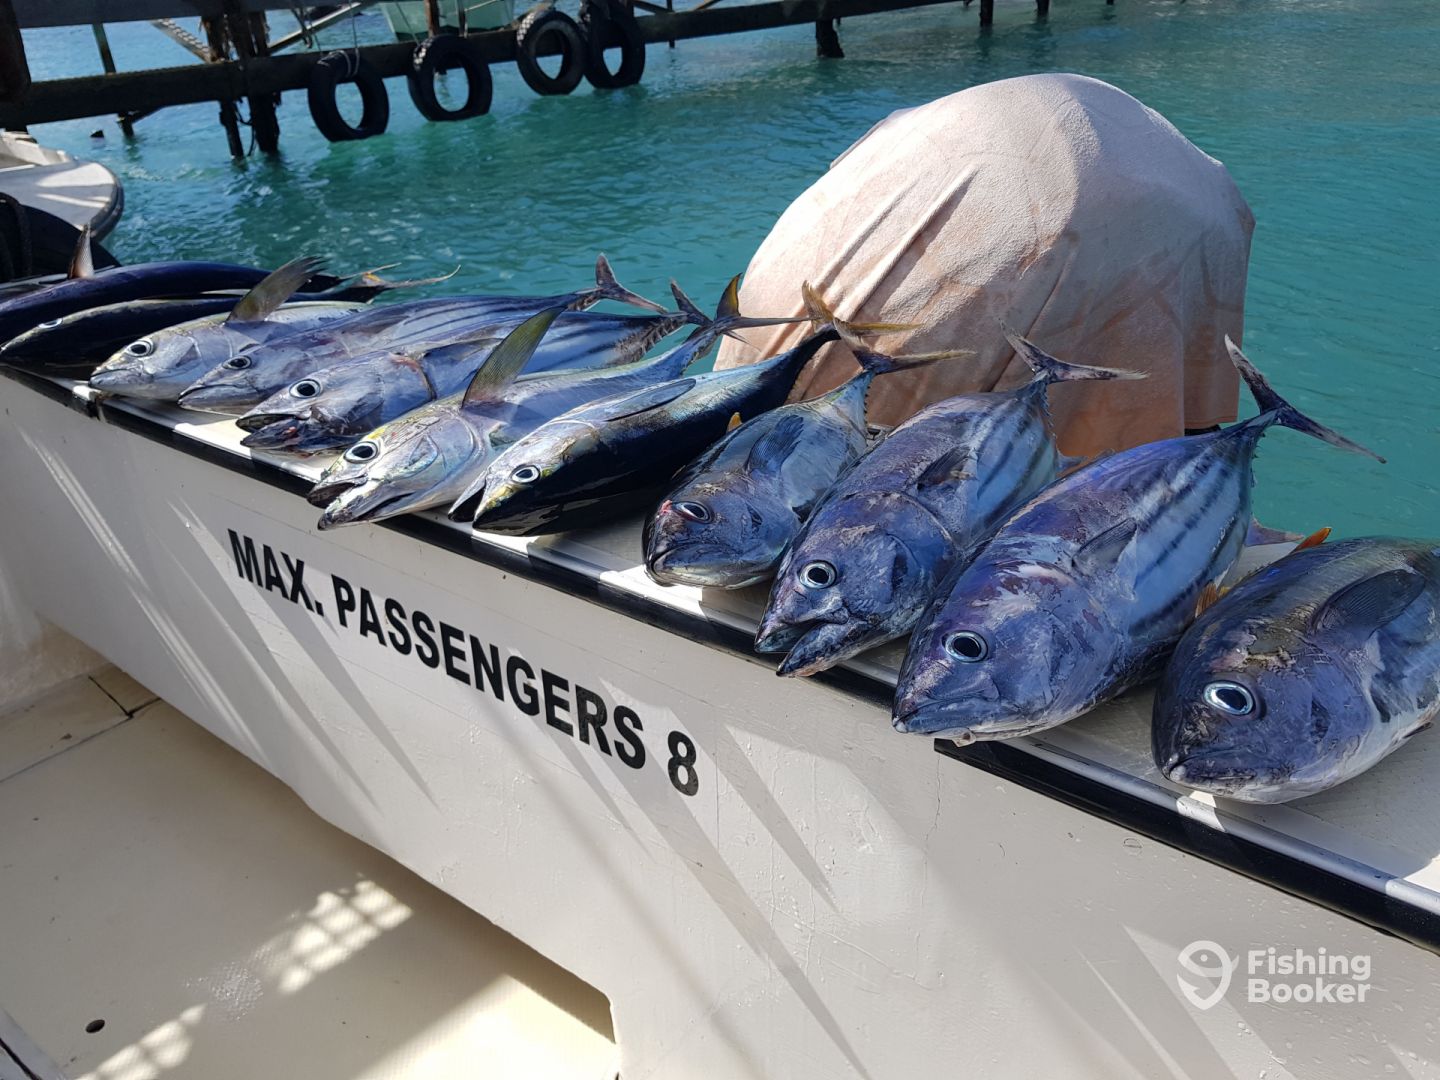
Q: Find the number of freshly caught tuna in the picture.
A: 11